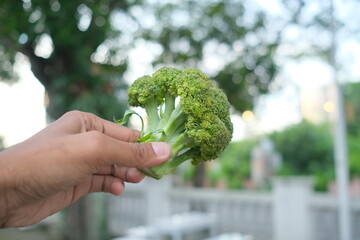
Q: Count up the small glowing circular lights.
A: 2